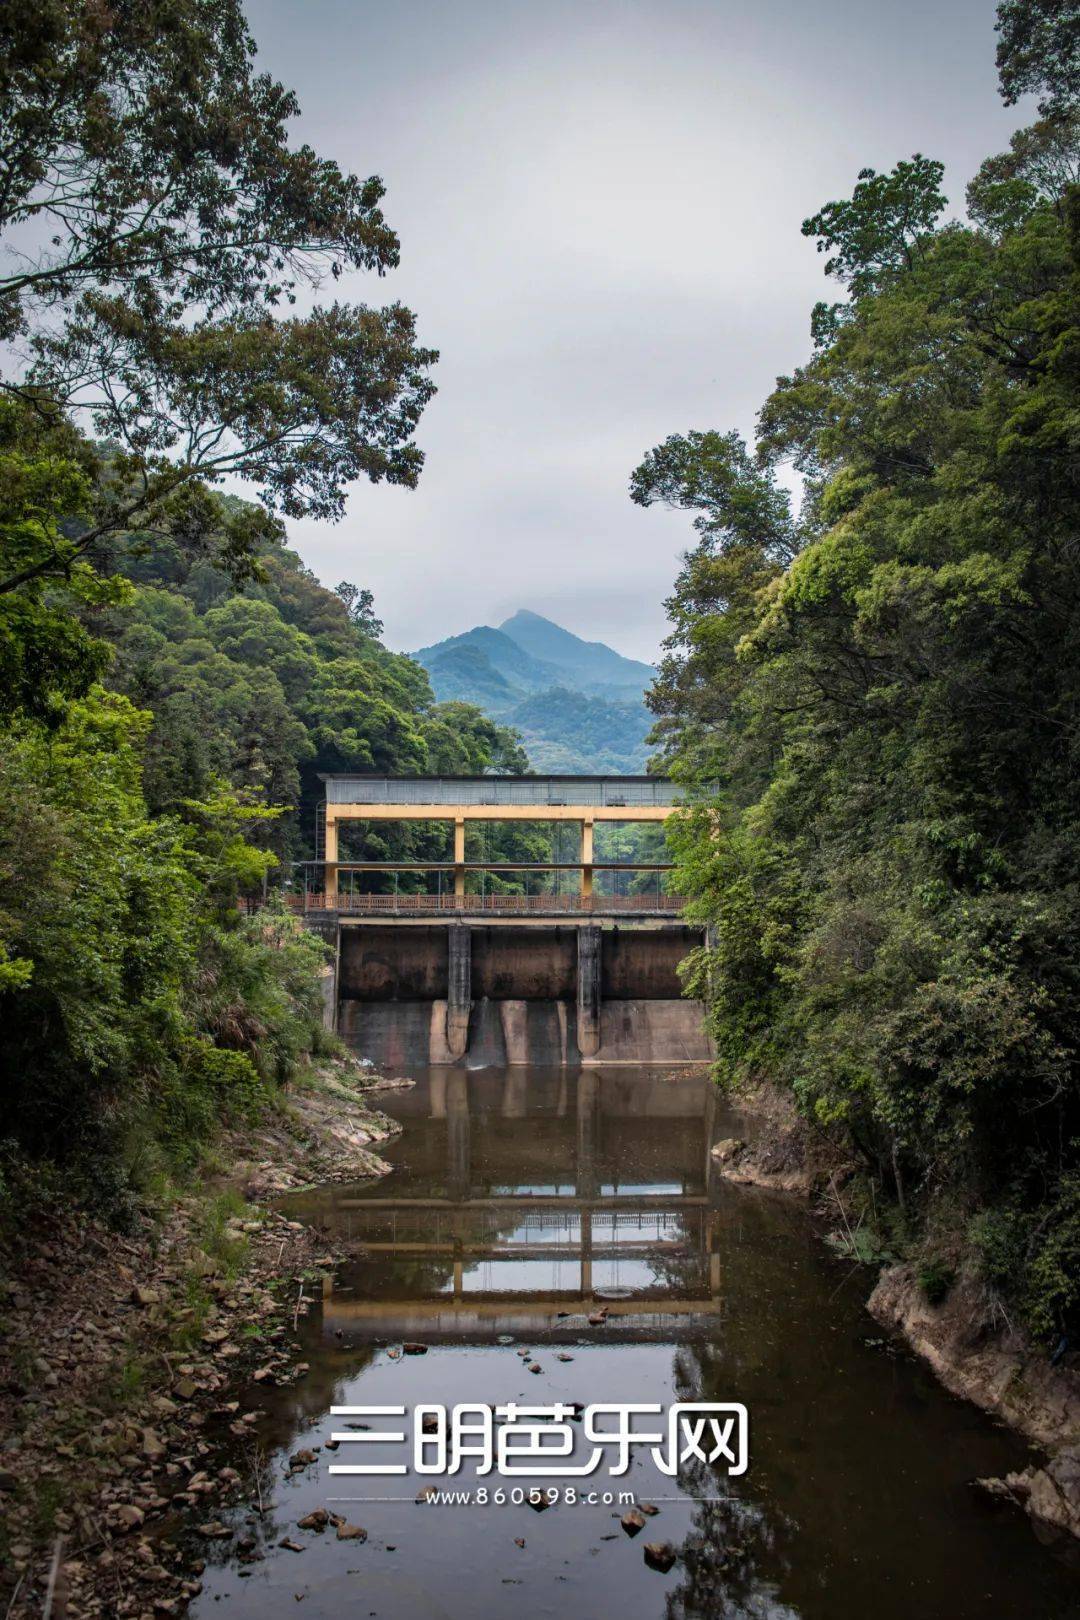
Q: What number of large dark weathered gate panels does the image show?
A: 3